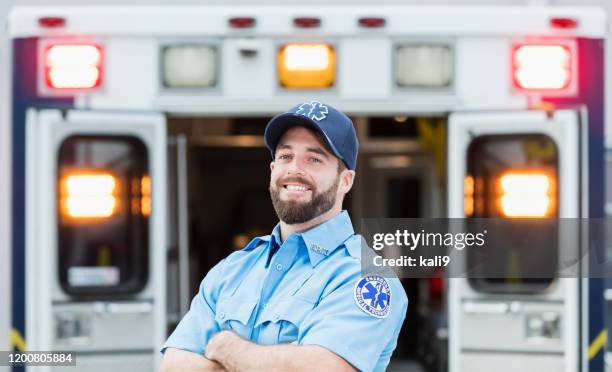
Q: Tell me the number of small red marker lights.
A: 5